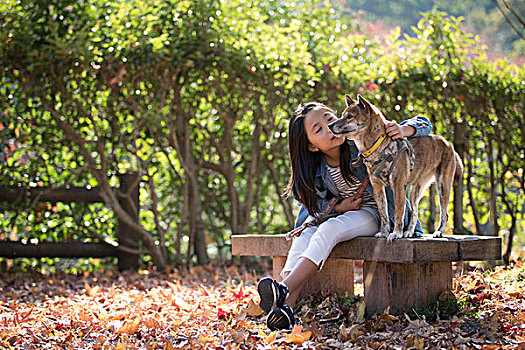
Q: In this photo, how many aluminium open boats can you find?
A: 0